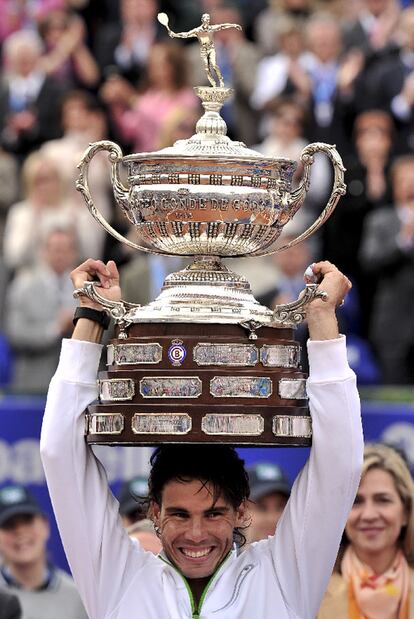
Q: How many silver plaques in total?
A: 11